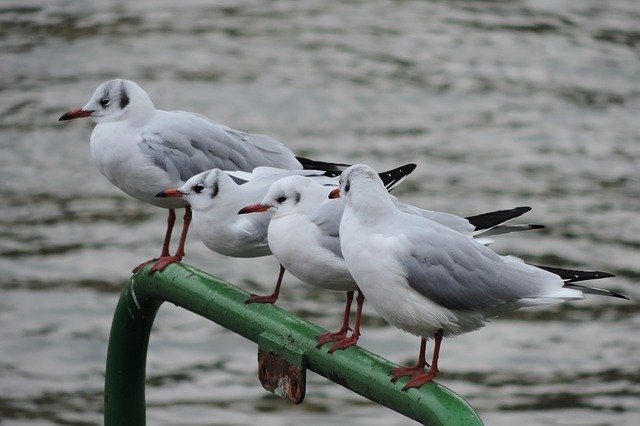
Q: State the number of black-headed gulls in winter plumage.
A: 4